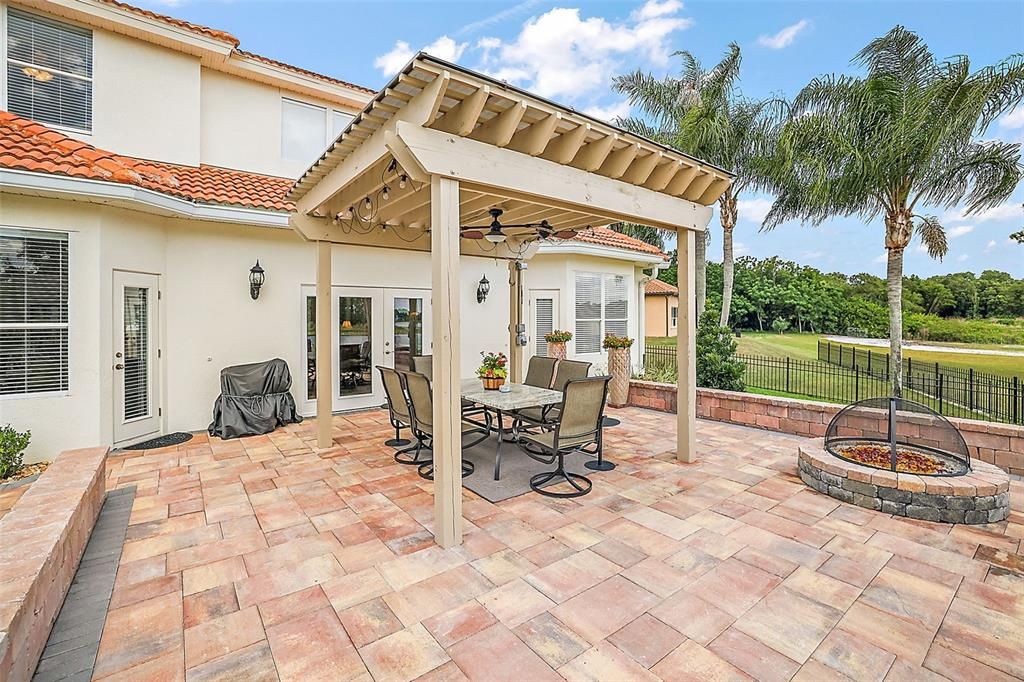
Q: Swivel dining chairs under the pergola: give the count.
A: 6